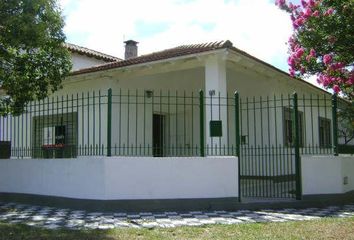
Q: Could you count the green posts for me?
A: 5